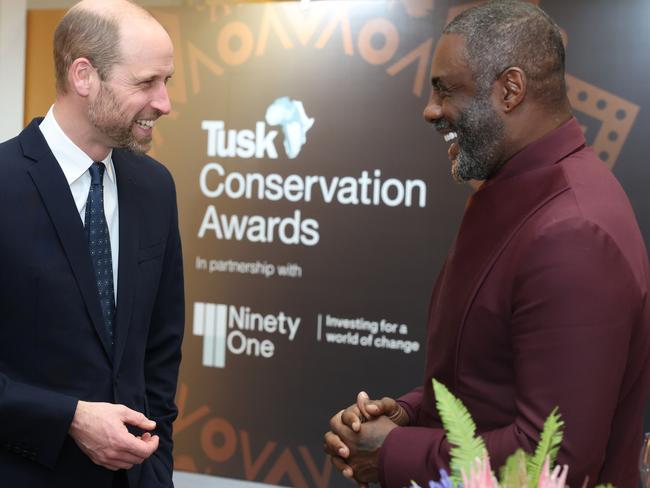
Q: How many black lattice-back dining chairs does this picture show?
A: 0